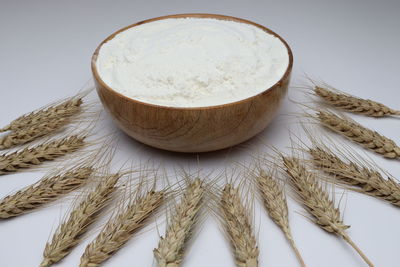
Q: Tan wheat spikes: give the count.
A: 13